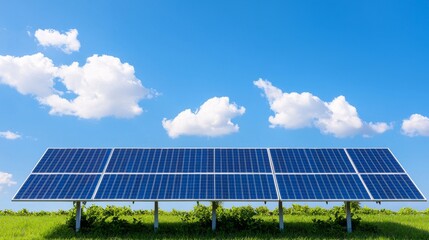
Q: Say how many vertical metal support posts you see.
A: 5